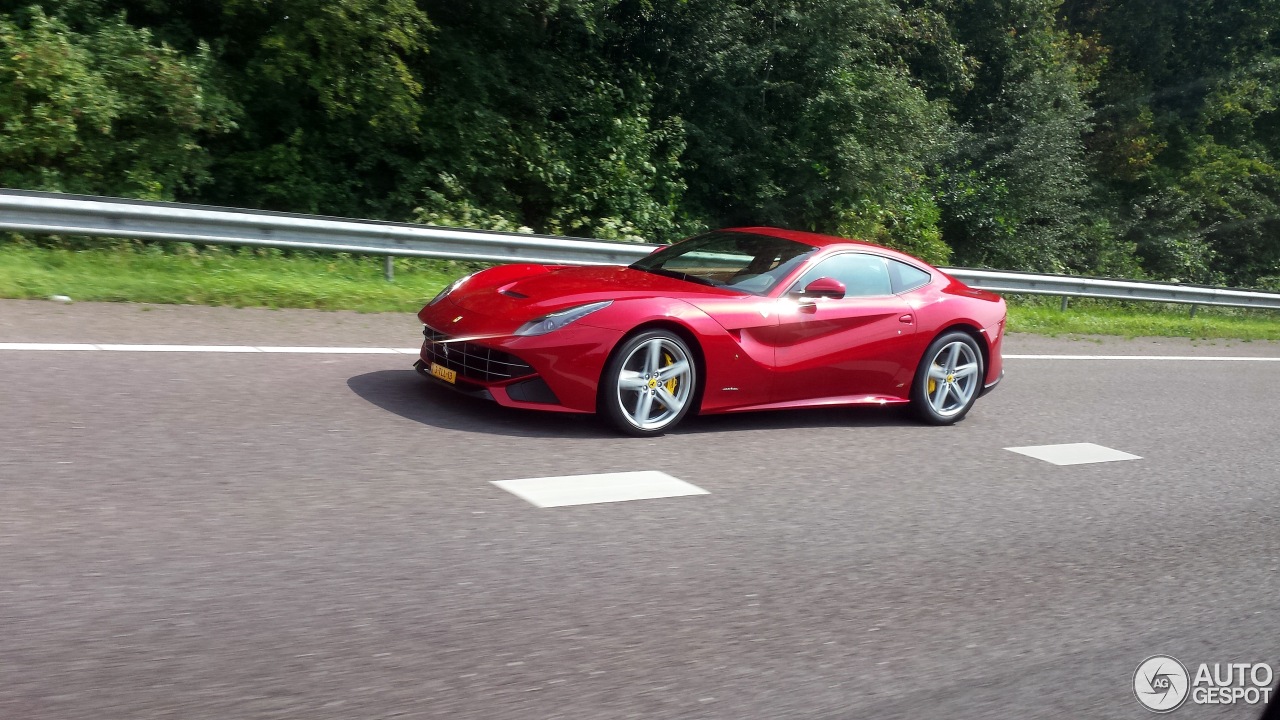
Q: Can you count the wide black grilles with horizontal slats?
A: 1